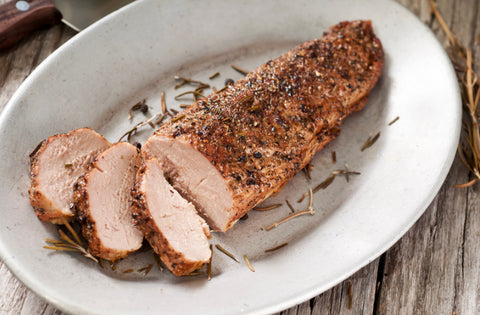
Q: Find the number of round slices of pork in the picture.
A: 3